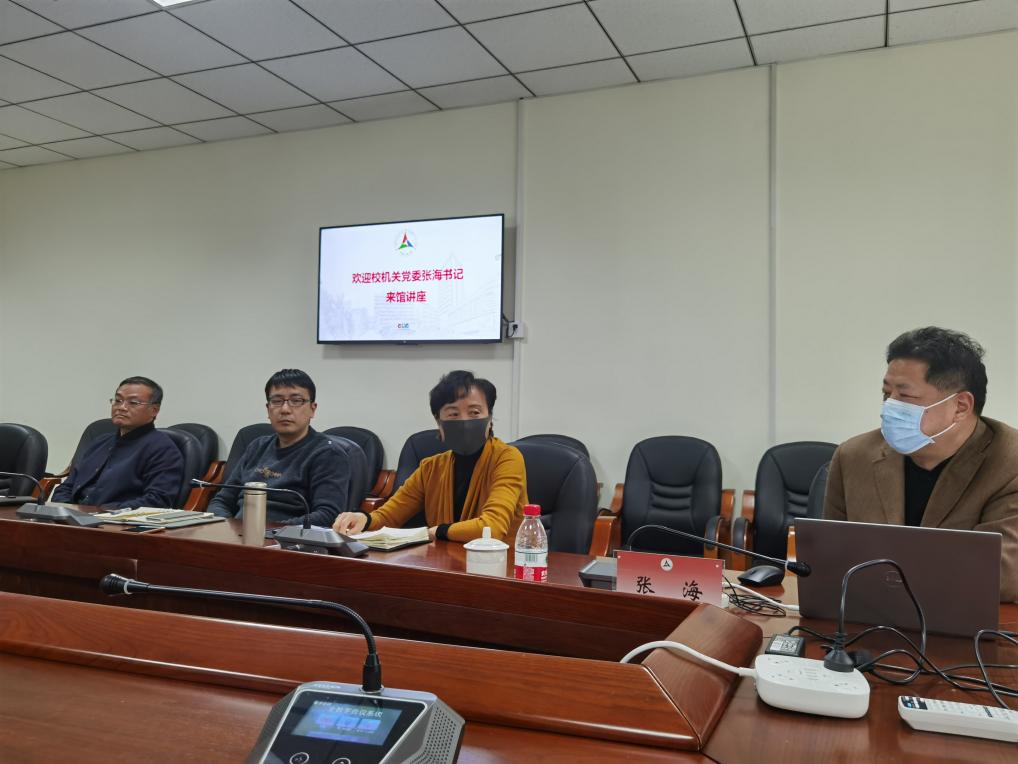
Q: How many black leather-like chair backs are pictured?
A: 13